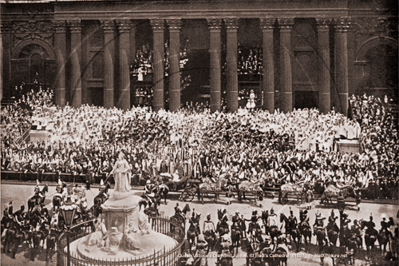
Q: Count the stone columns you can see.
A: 12